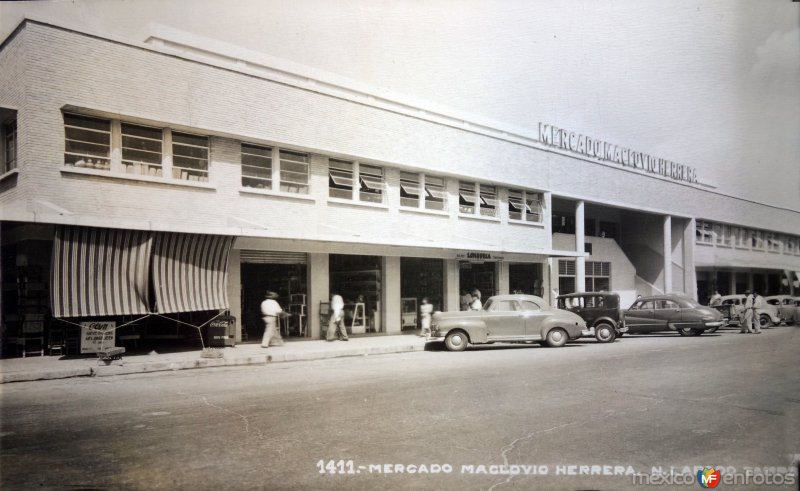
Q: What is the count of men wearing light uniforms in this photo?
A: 2